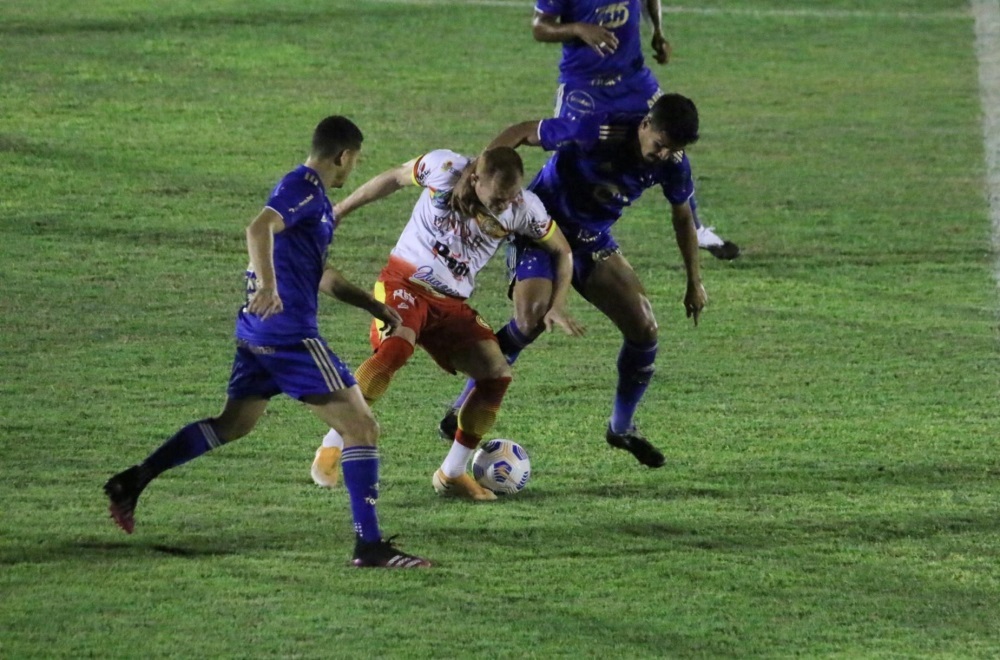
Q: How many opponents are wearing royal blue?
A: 3